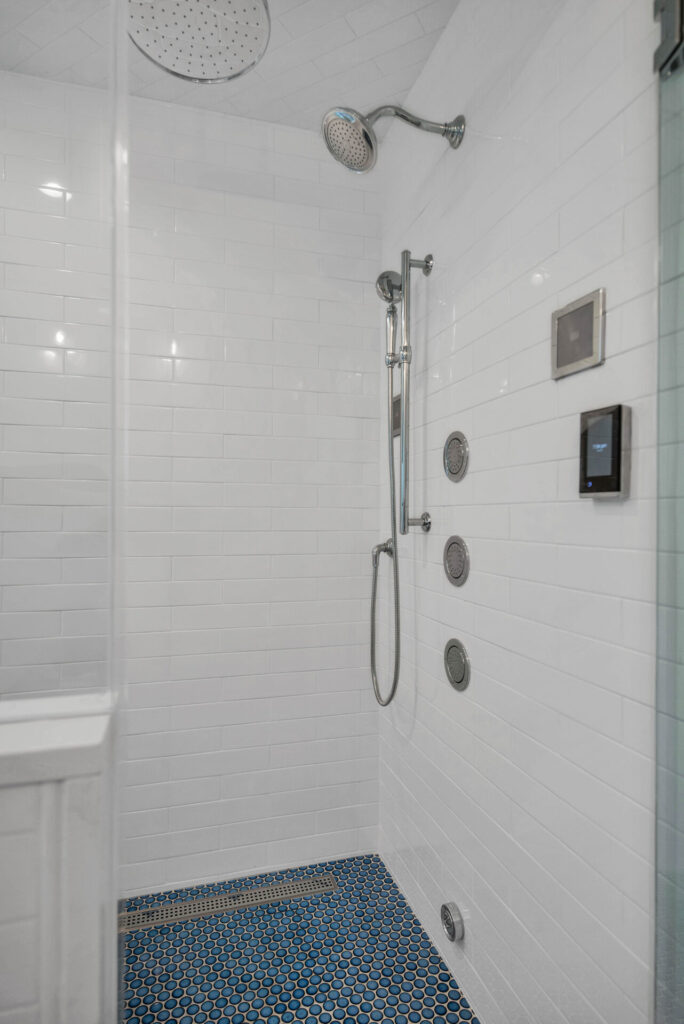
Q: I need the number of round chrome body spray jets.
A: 3